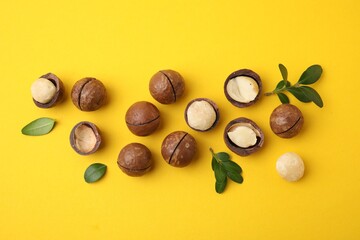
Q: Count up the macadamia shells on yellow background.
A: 11